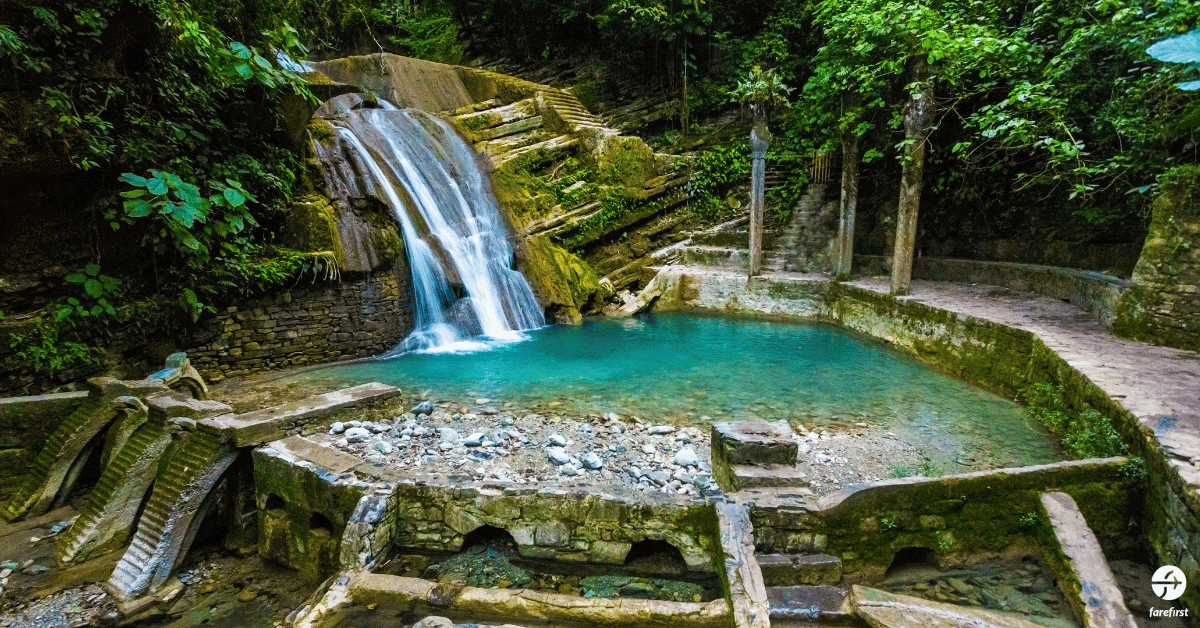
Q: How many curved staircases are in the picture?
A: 3